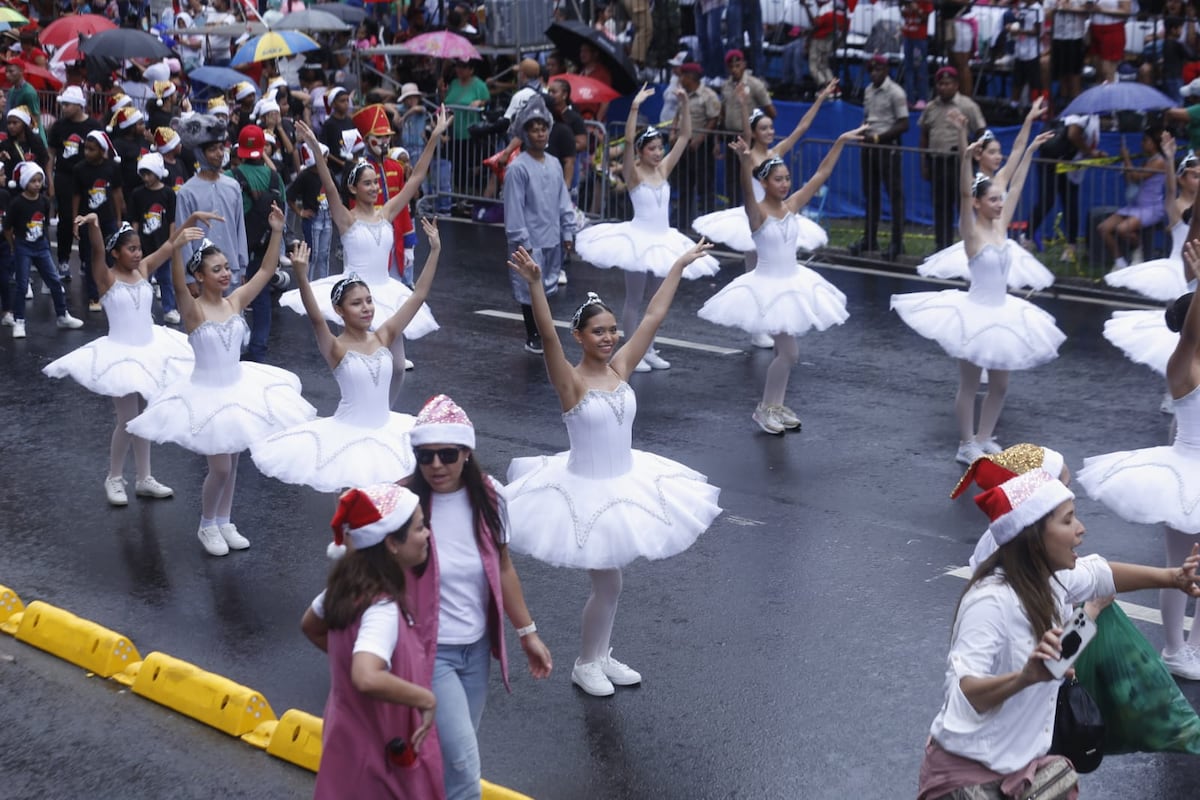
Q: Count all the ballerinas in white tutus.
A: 13